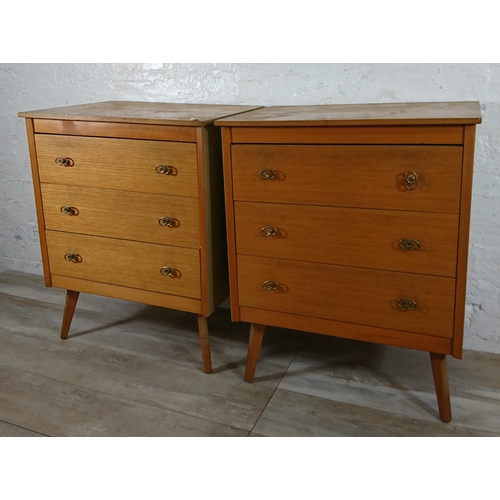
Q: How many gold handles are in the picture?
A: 12